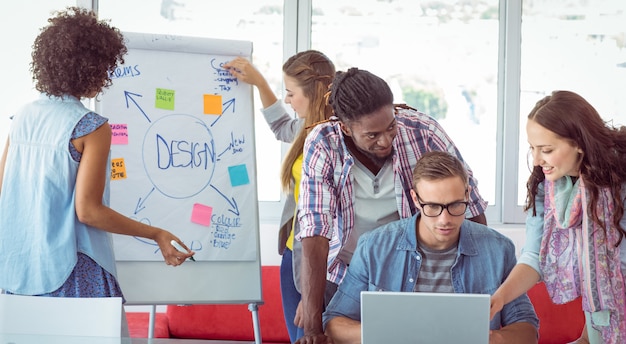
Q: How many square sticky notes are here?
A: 6